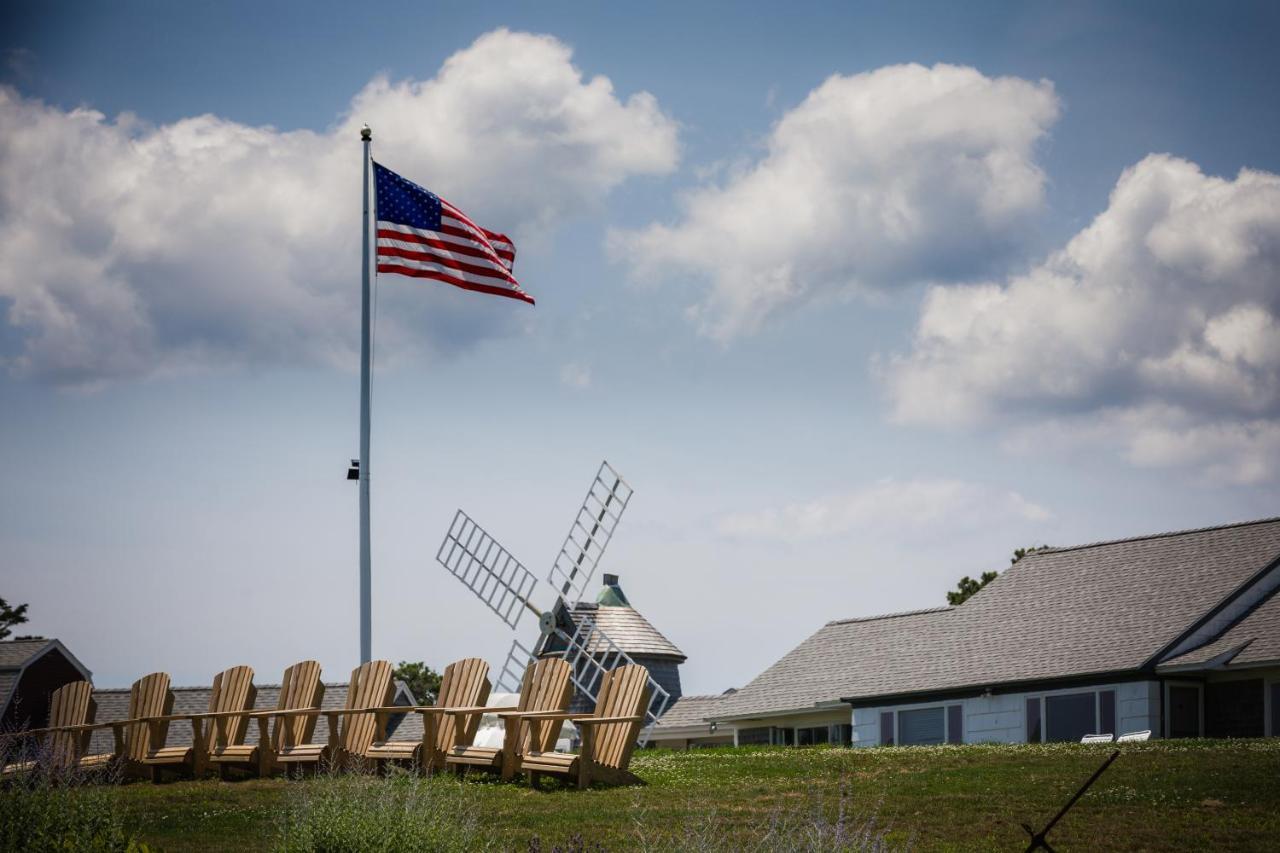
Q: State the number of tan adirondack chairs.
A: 8